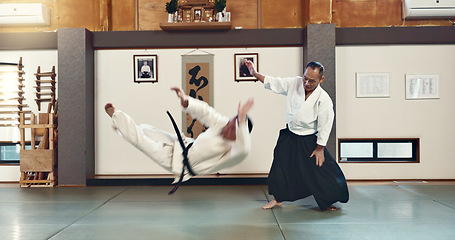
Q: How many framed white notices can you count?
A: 2